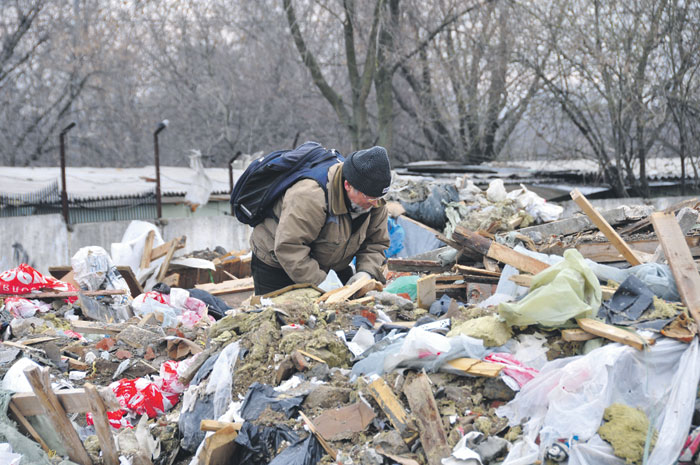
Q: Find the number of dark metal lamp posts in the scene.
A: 3